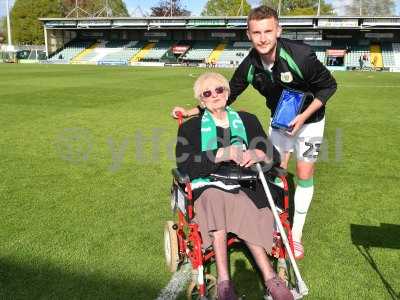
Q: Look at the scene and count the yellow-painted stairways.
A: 4